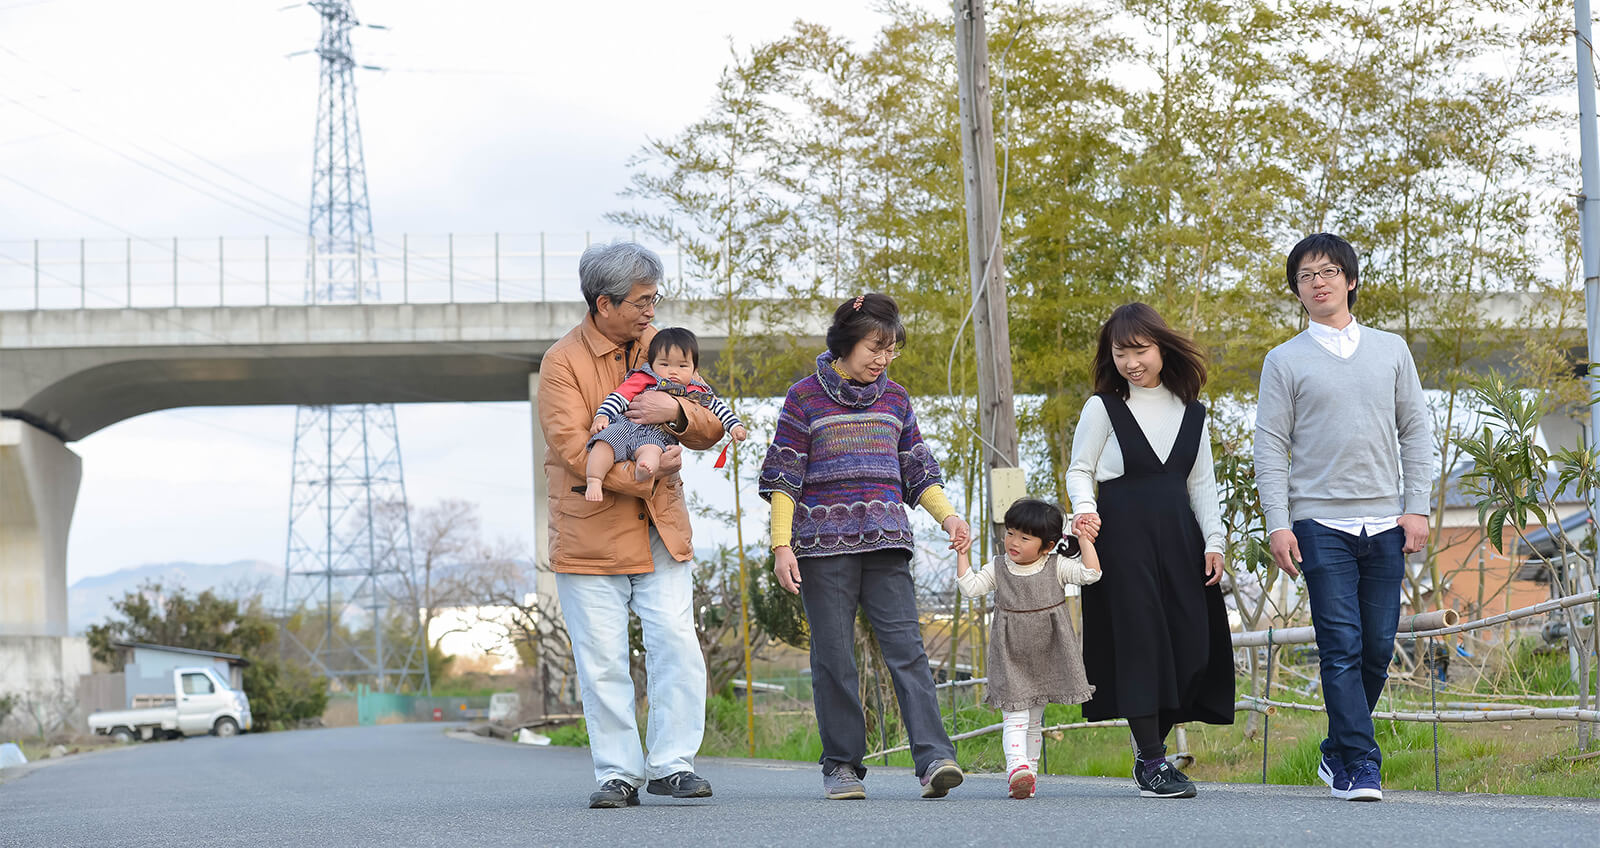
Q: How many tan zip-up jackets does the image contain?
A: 1